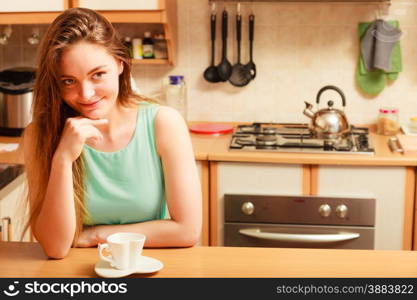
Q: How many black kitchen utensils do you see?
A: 4